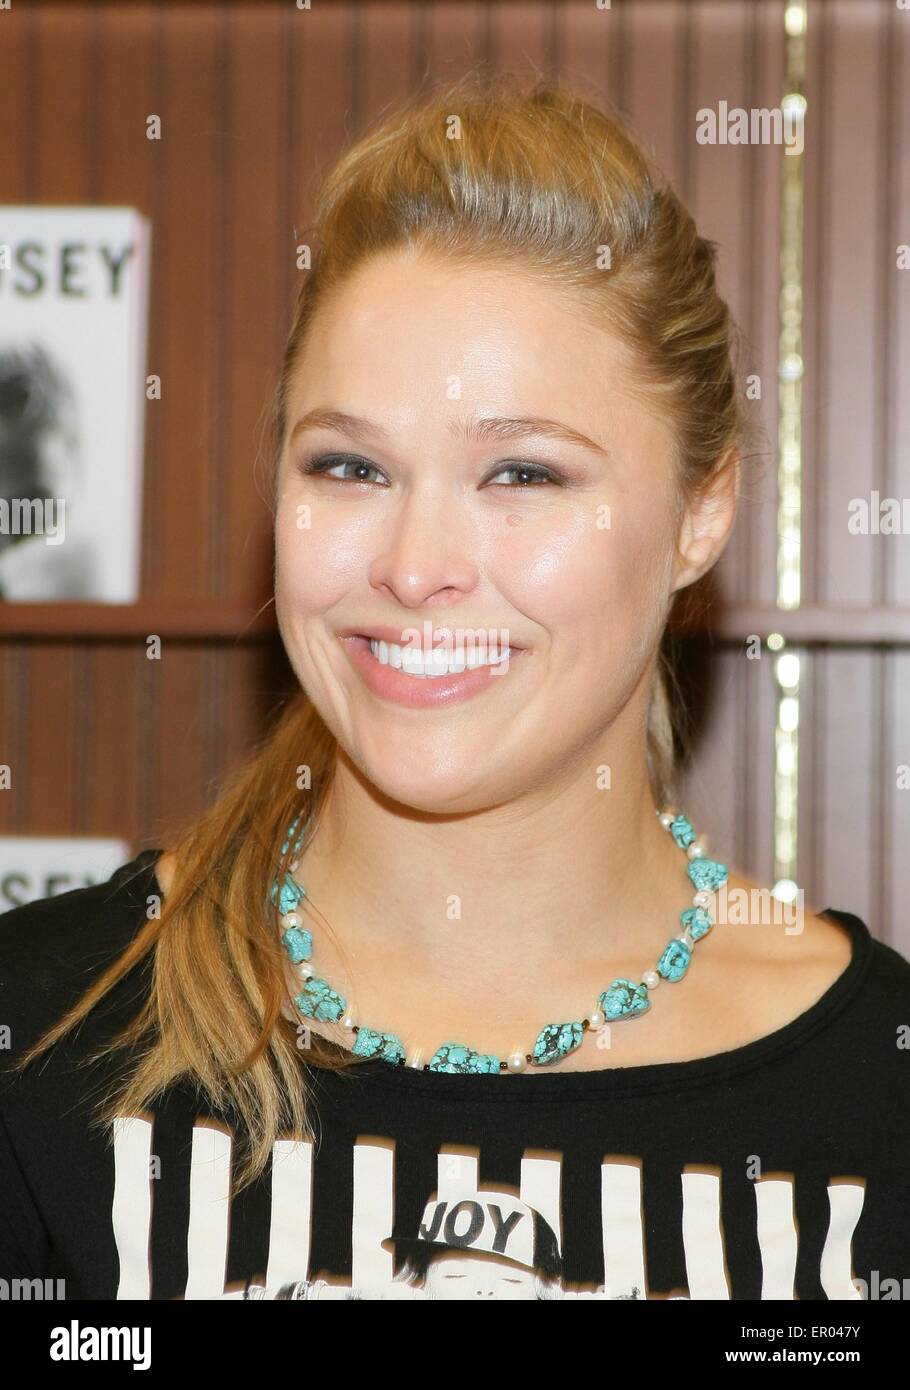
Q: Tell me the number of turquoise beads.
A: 12